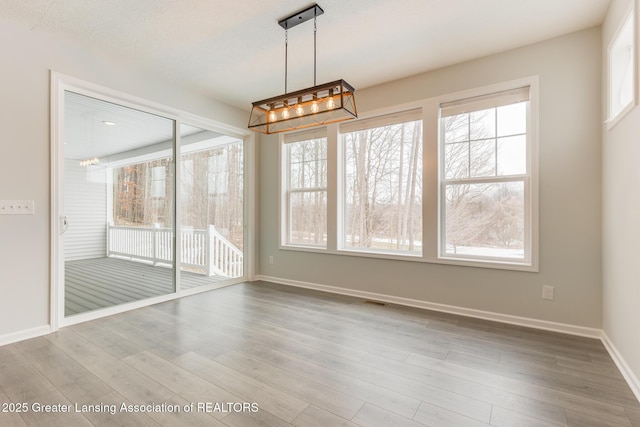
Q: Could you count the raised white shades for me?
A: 3